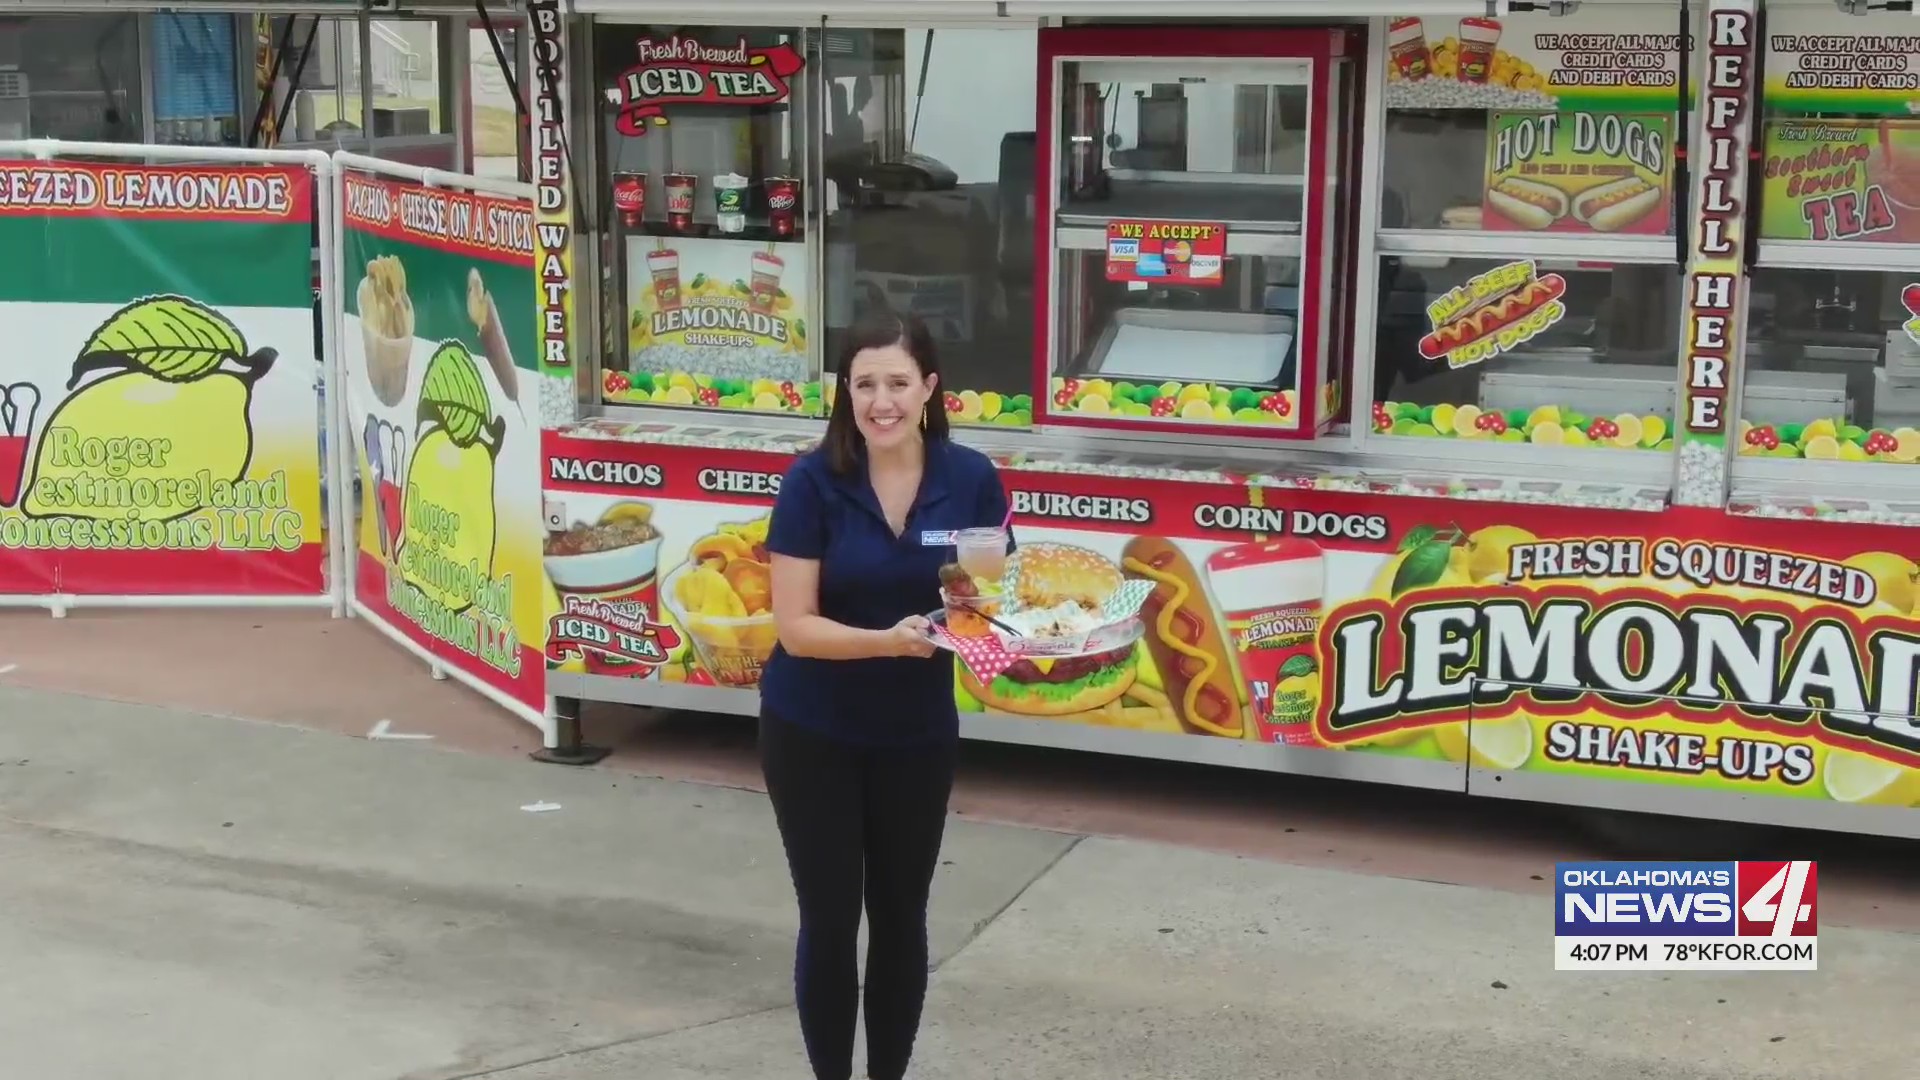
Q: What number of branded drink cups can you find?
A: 4